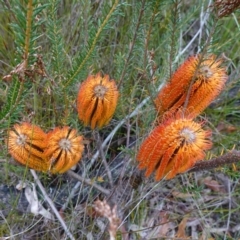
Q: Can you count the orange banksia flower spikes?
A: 5